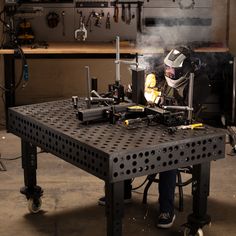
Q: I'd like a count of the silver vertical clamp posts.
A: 3